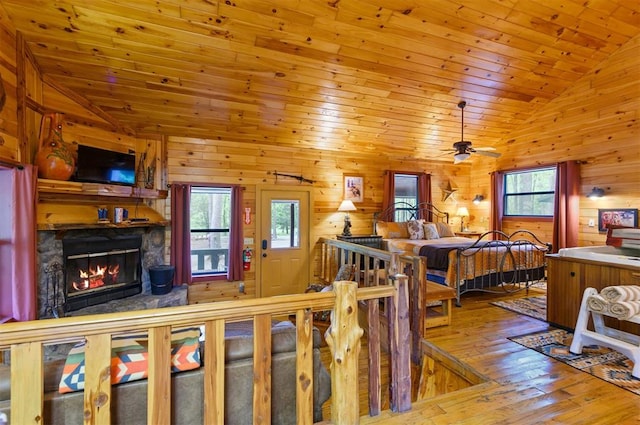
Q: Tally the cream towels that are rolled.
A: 3